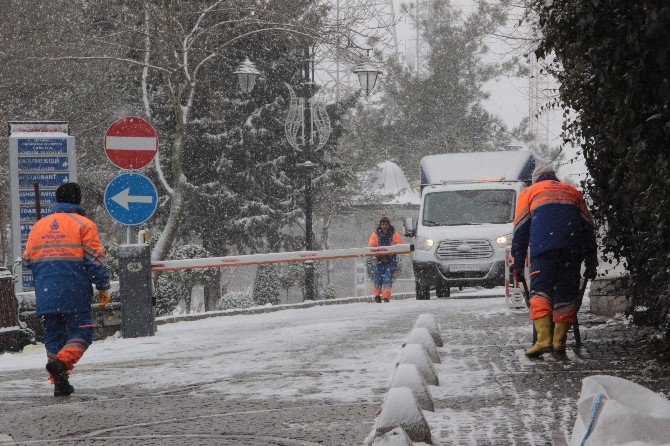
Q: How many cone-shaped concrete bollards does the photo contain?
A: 6